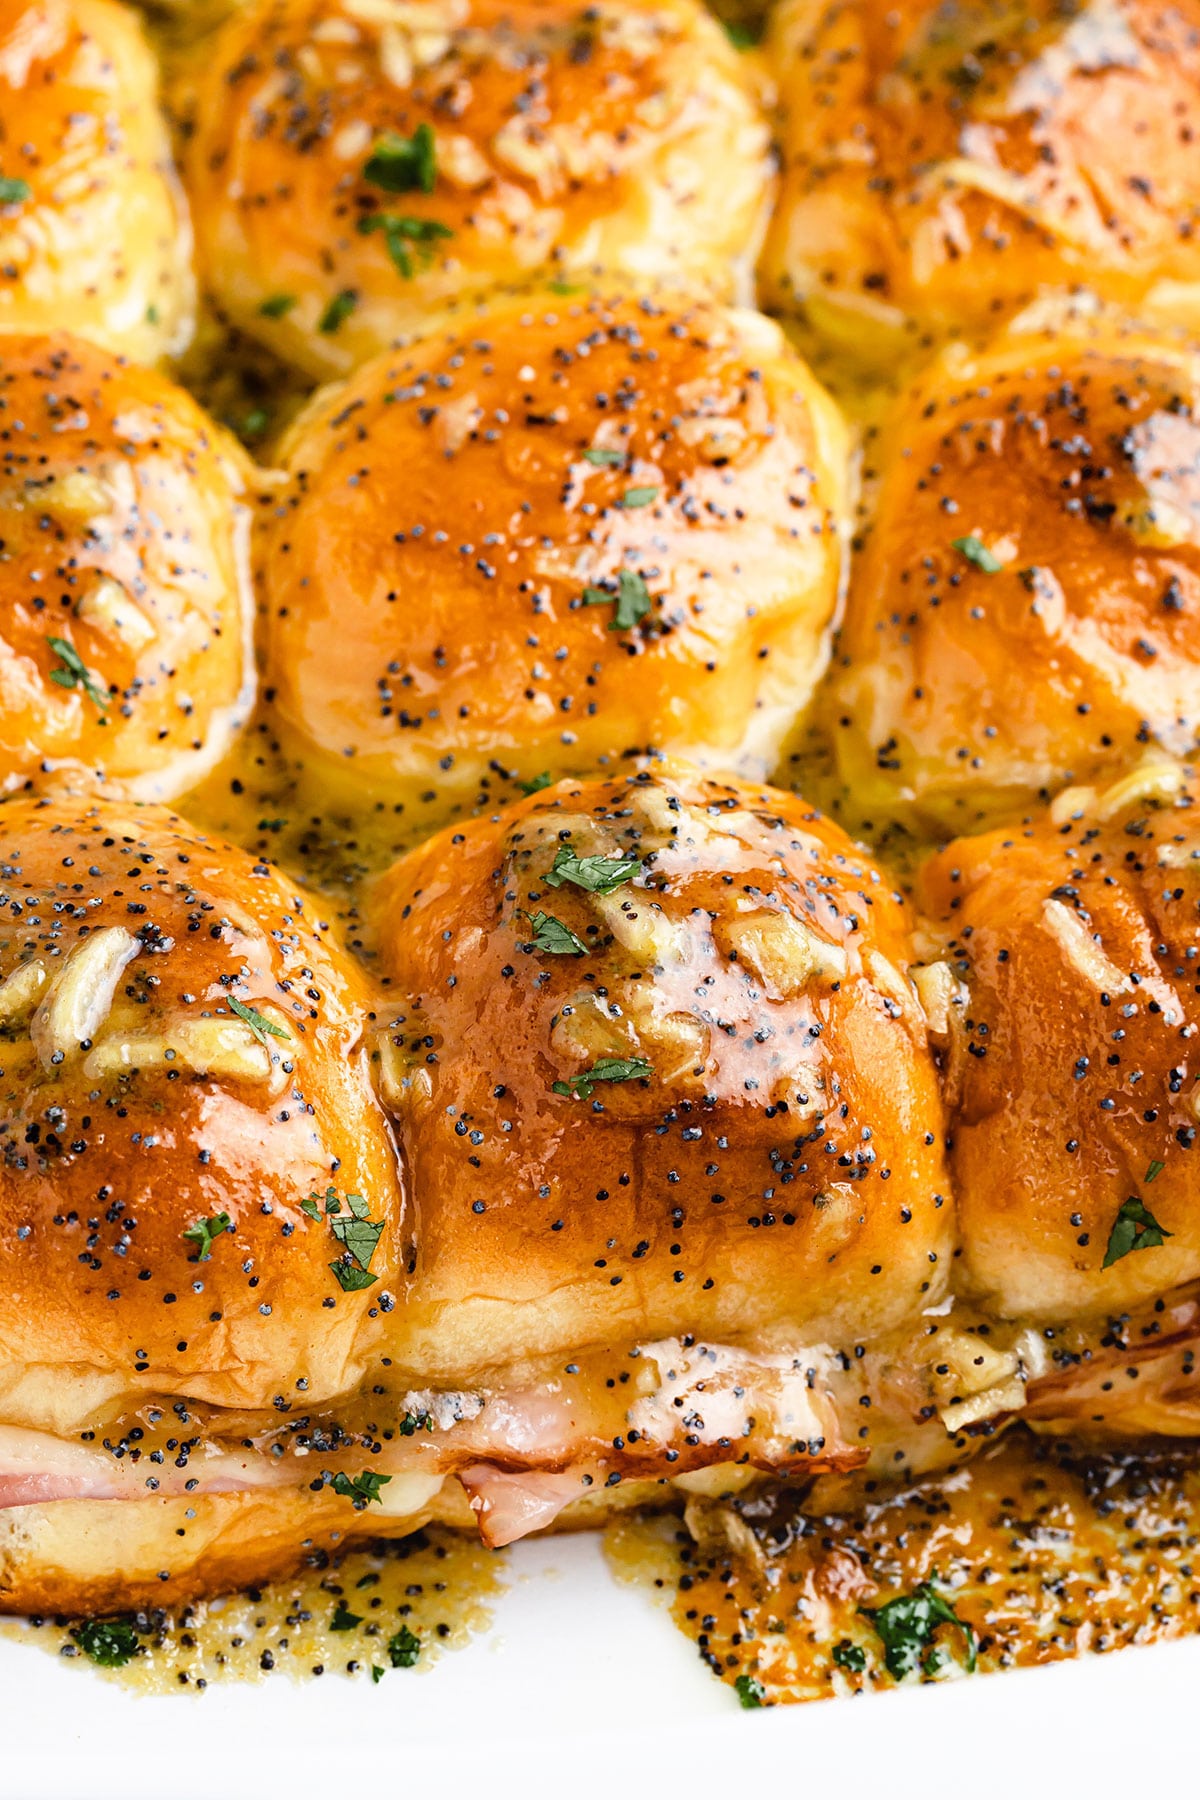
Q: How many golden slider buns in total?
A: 9